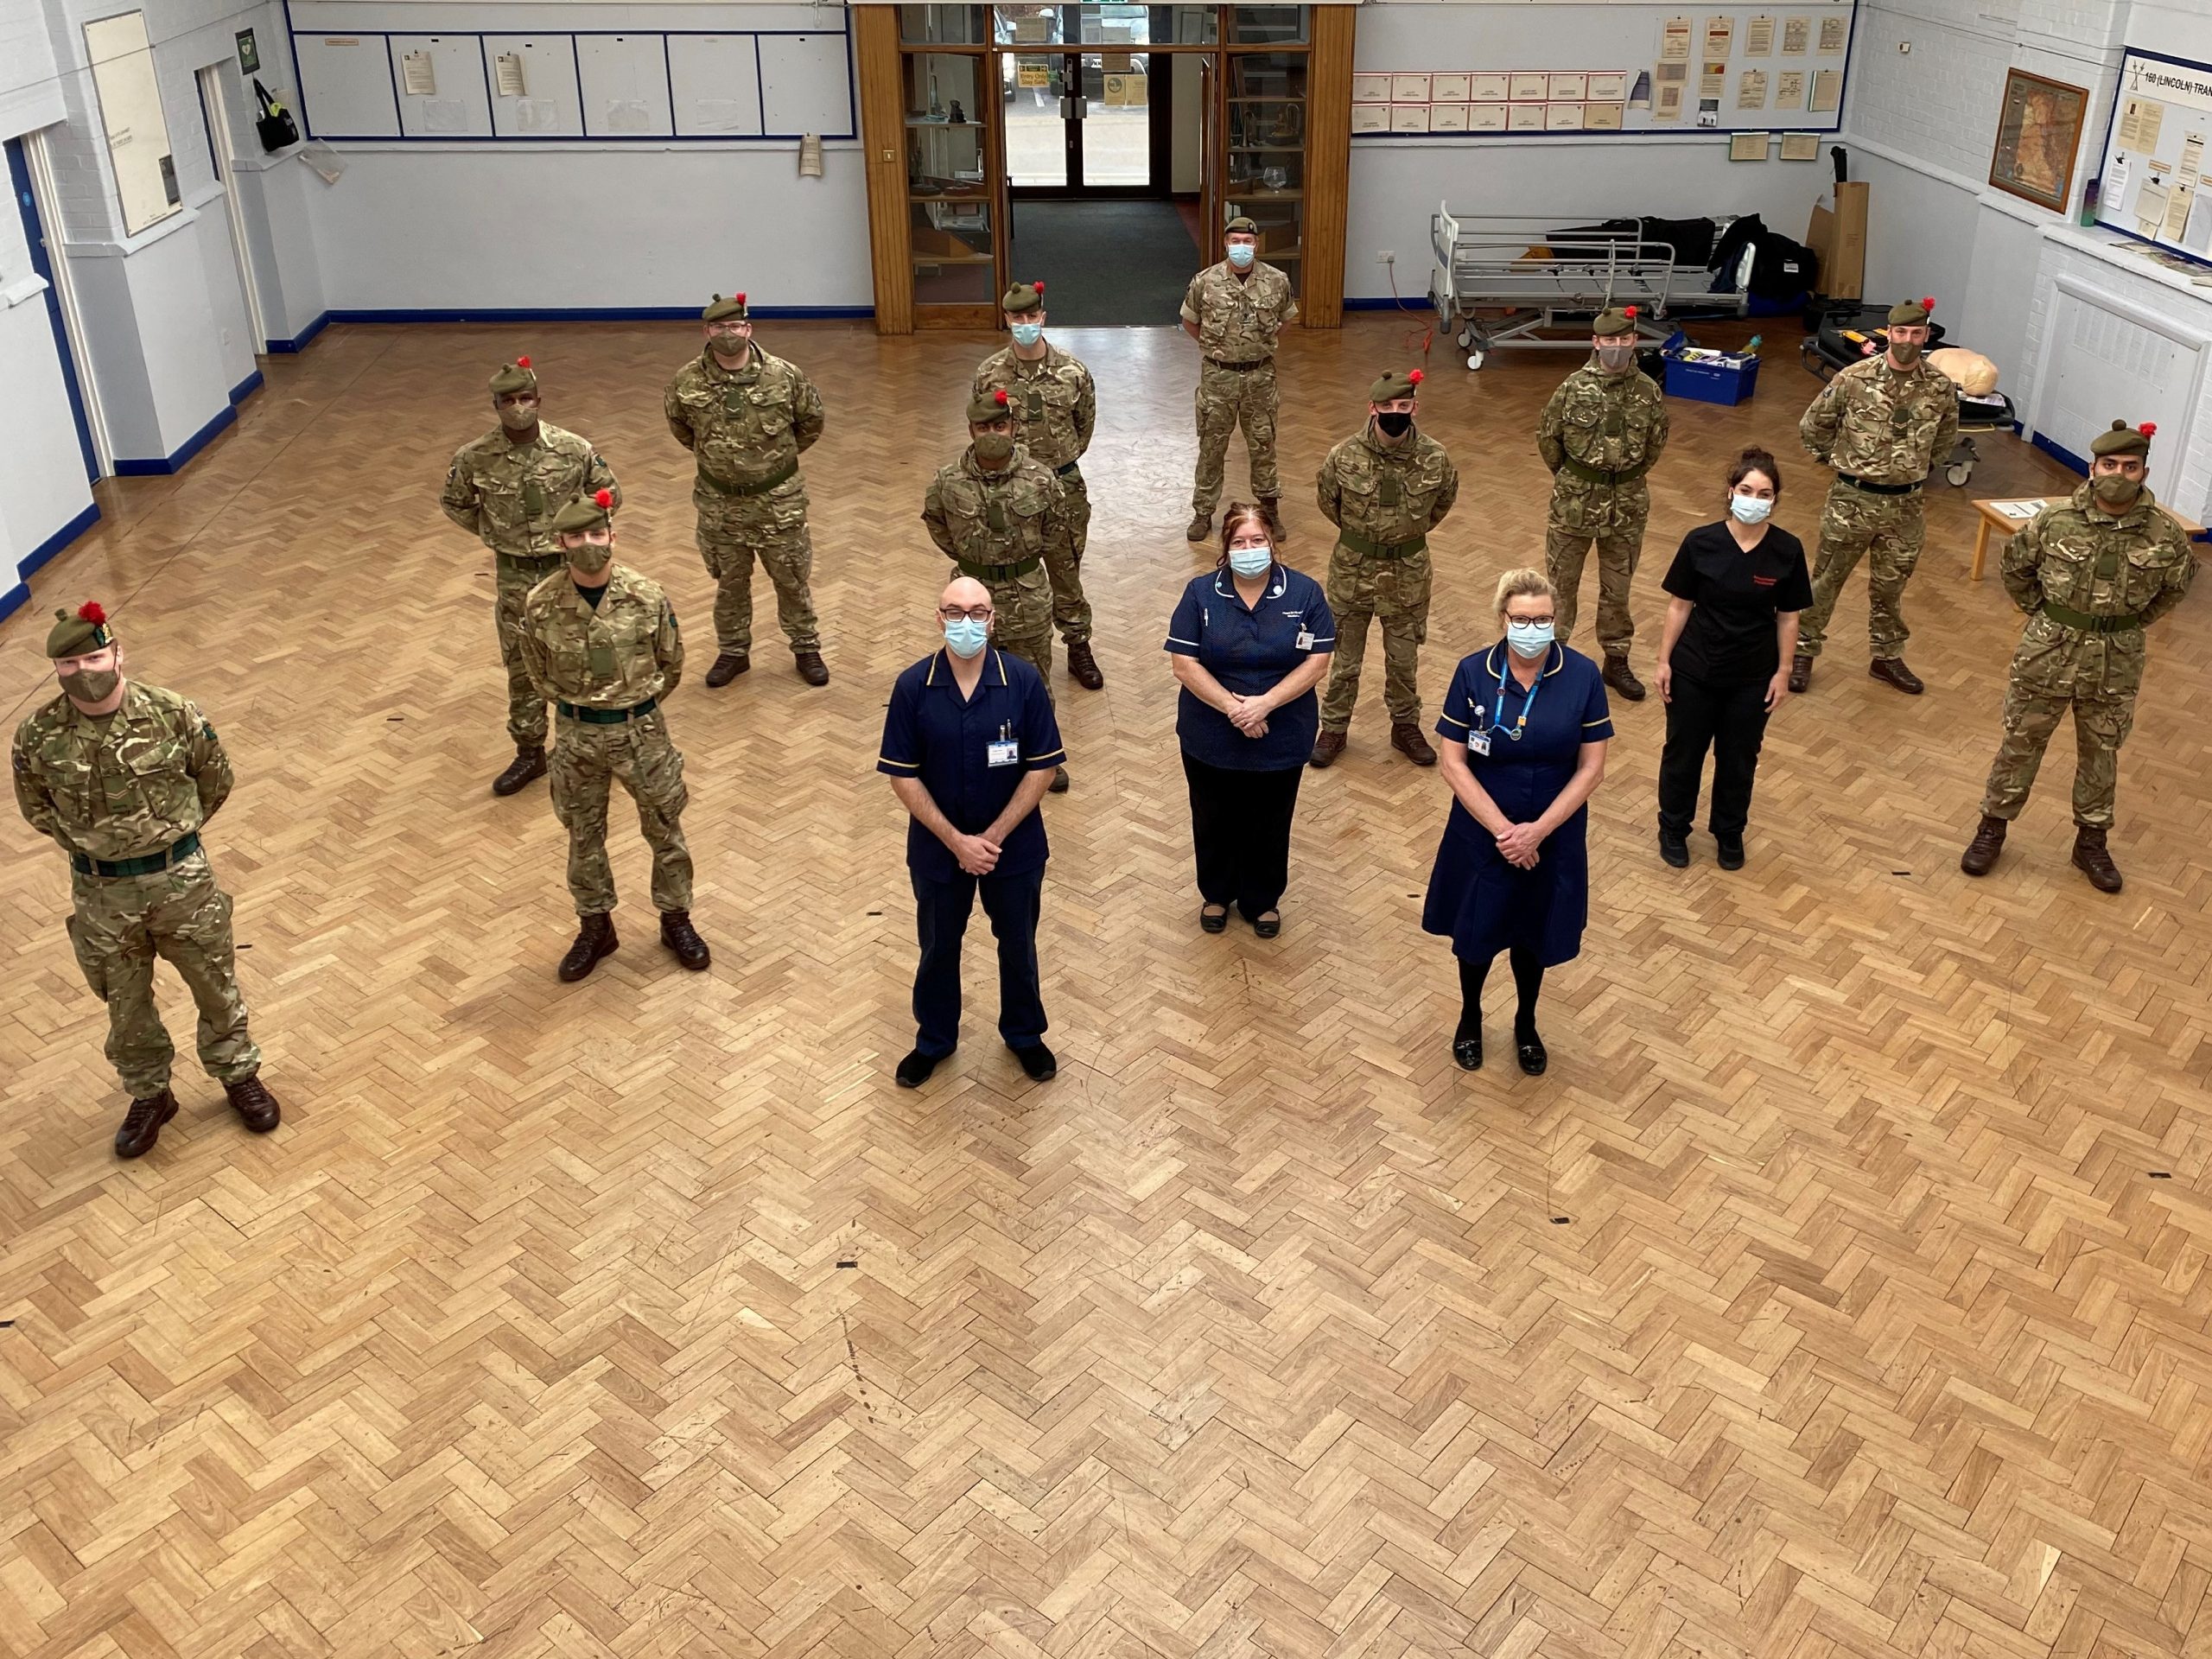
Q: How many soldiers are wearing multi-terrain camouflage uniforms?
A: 11